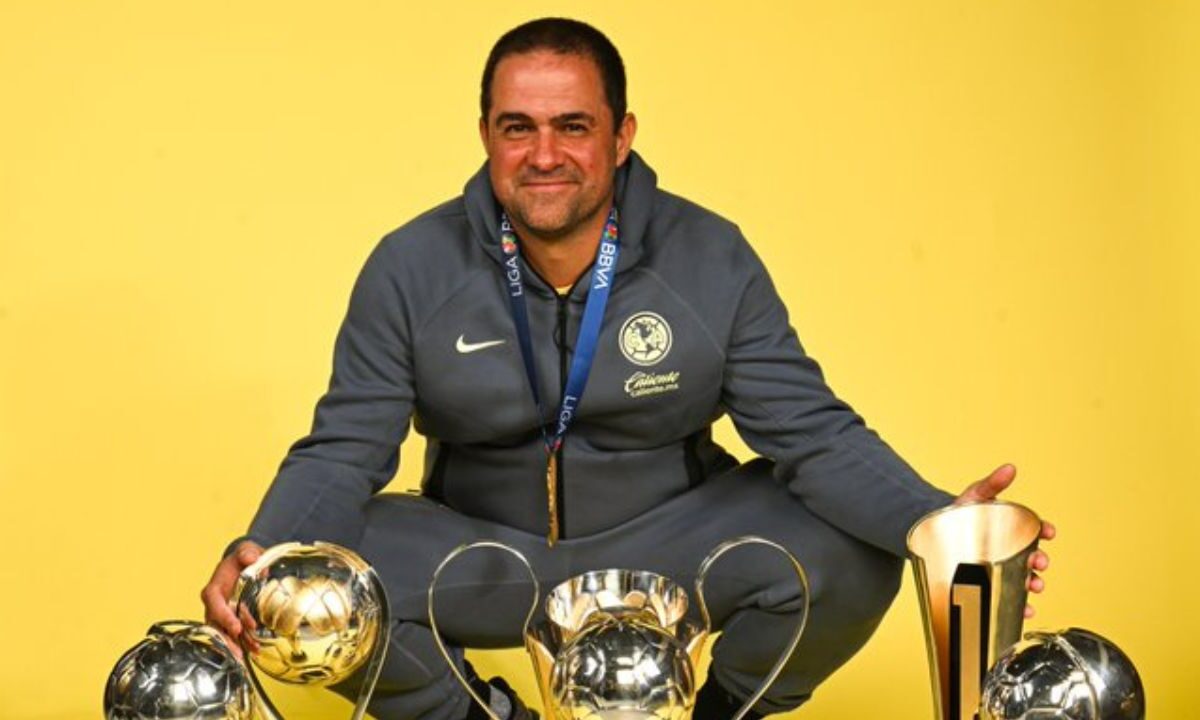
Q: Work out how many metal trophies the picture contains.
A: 6